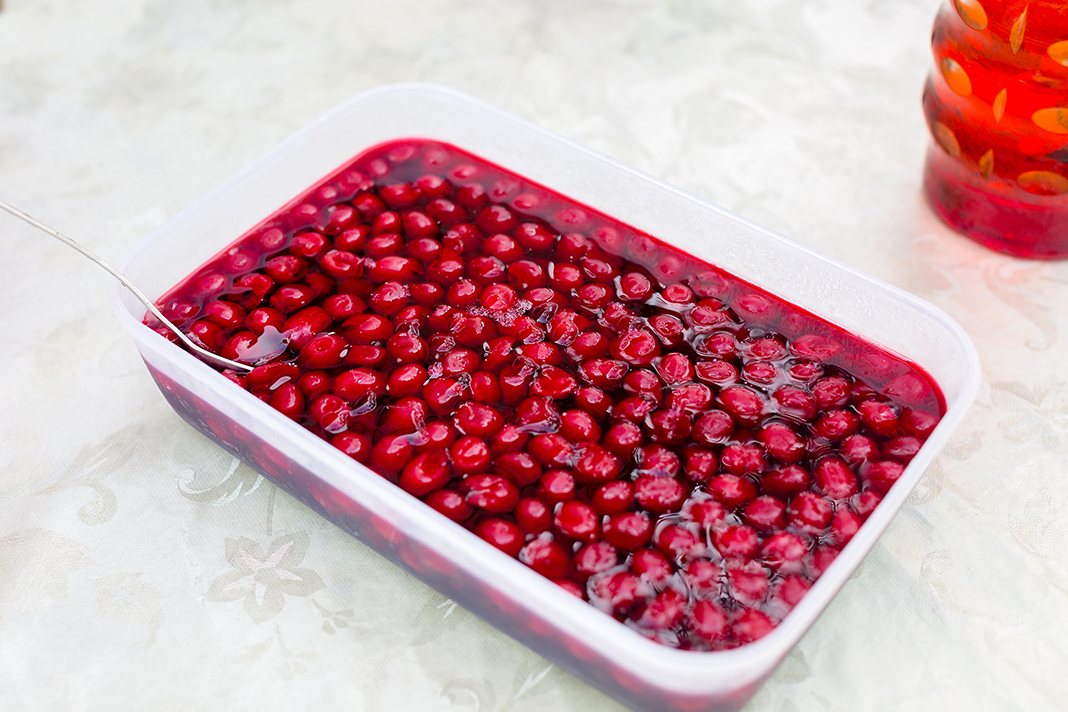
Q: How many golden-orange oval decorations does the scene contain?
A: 9